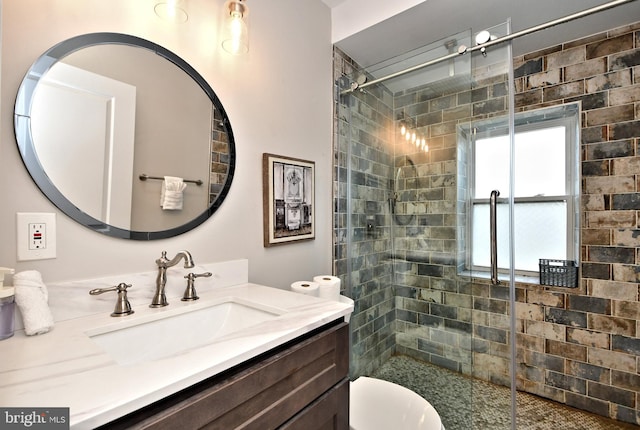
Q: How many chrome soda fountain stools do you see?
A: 0